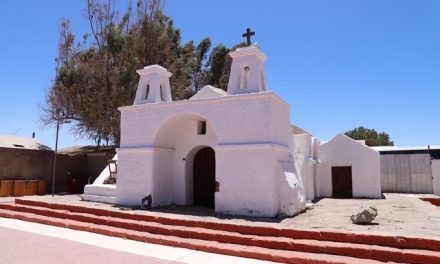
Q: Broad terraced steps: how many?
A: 3